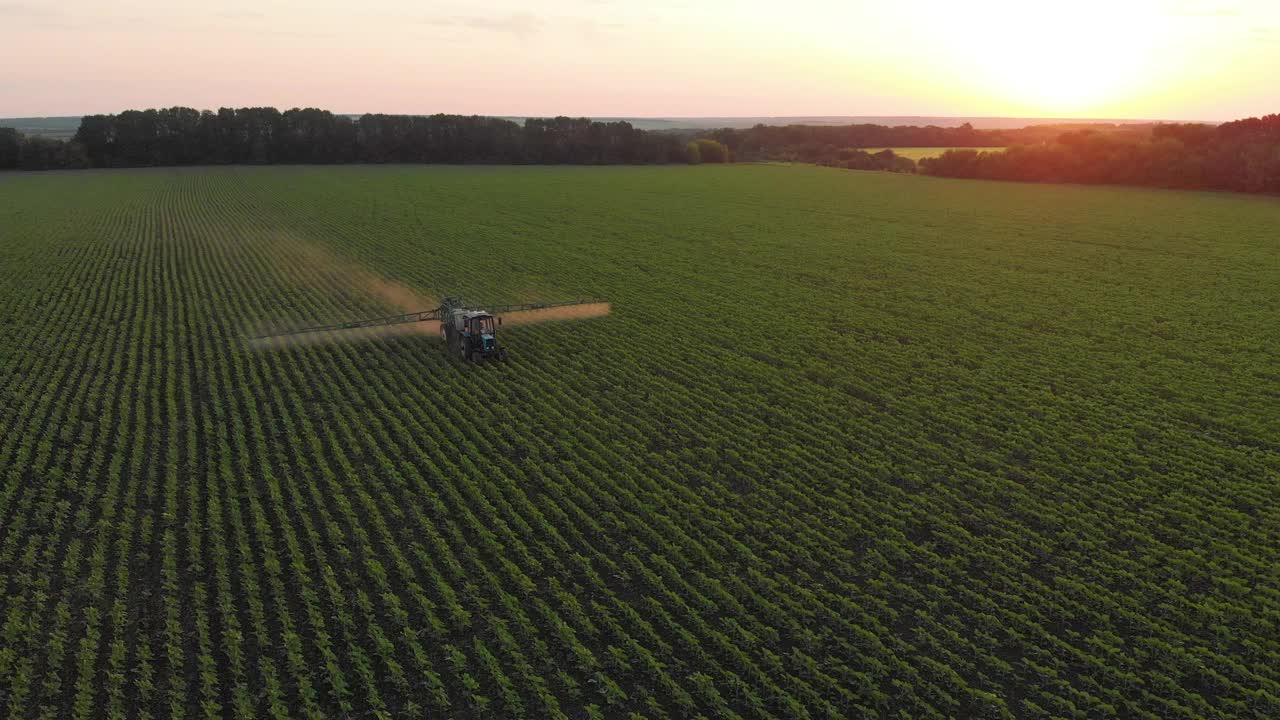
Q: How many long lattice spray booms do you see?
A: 2